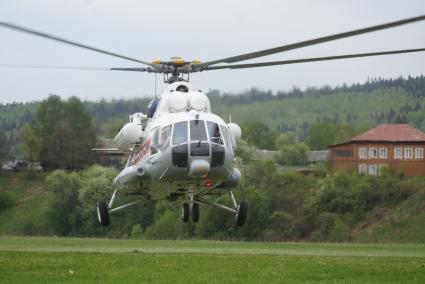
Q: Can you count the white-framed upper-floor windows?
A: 6